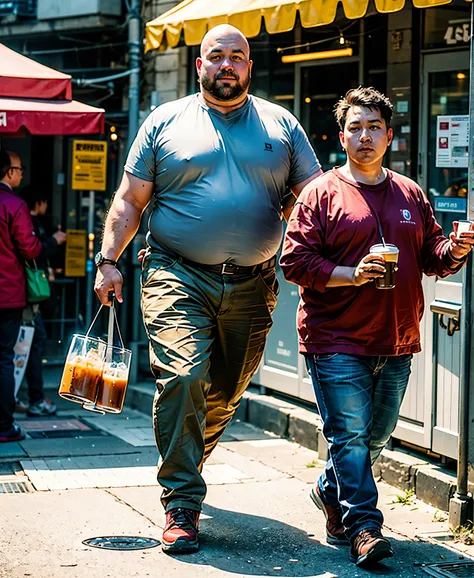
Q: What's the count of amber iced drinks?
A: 2